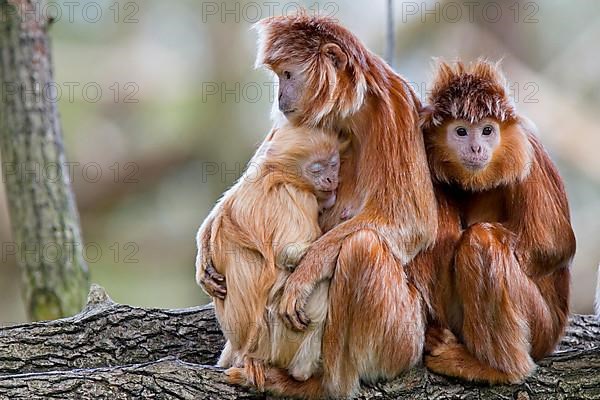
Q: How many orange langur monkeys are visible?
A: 3